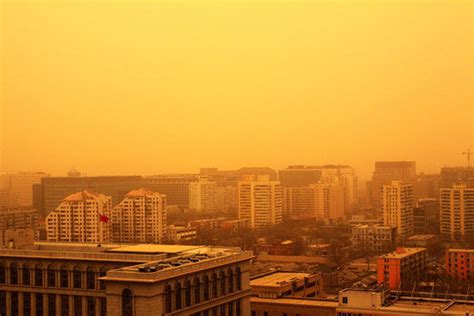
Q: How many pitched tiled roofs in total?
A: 2